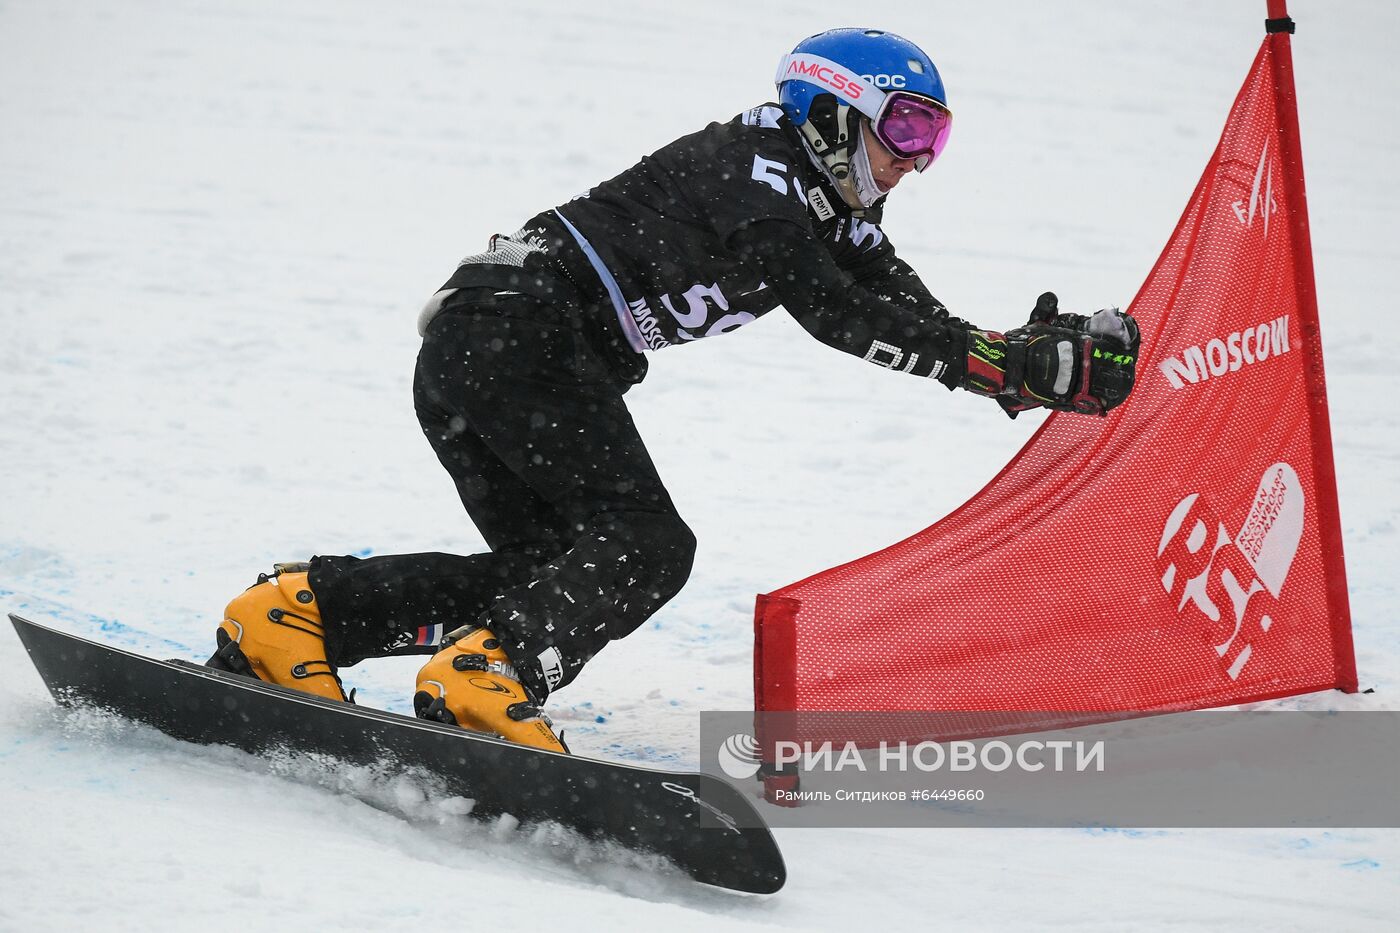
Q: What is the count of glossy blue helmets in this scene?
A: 1